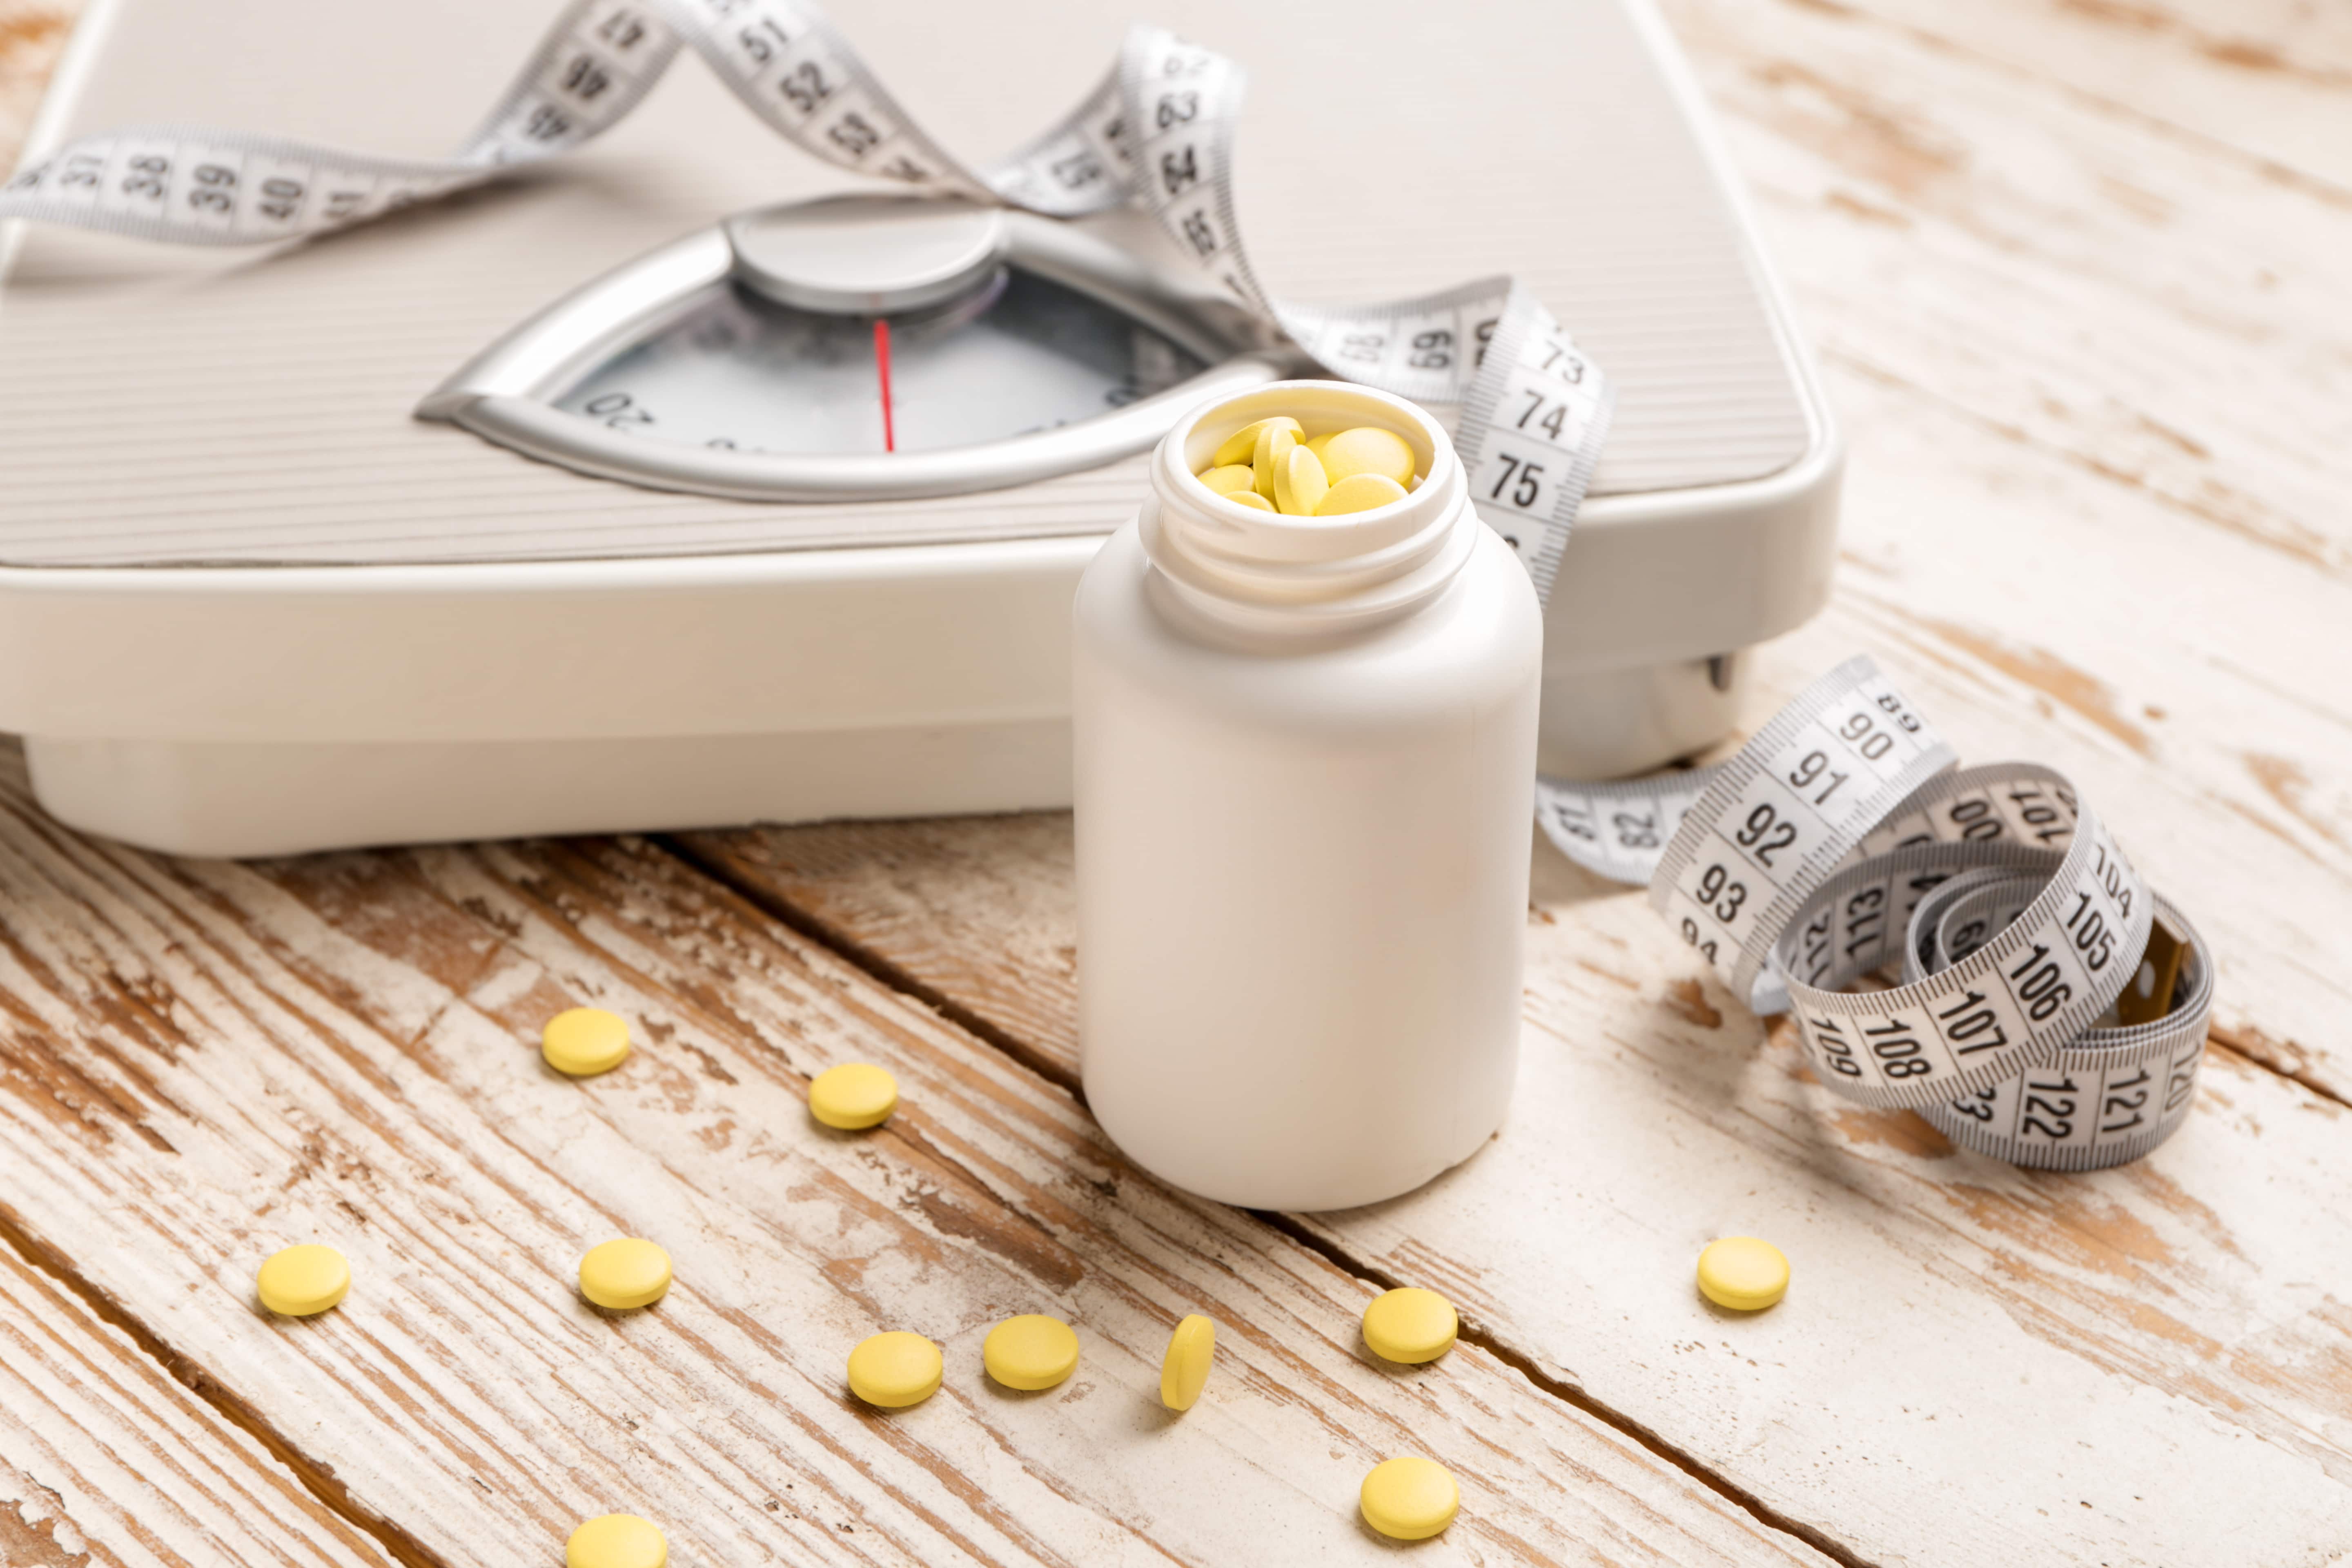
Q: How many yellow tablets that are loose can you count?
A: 11